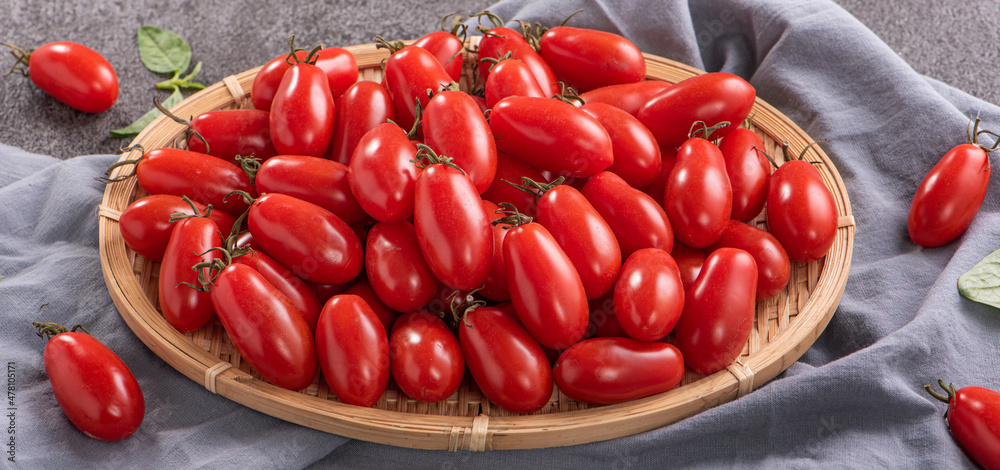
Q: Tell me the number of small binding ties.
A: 6